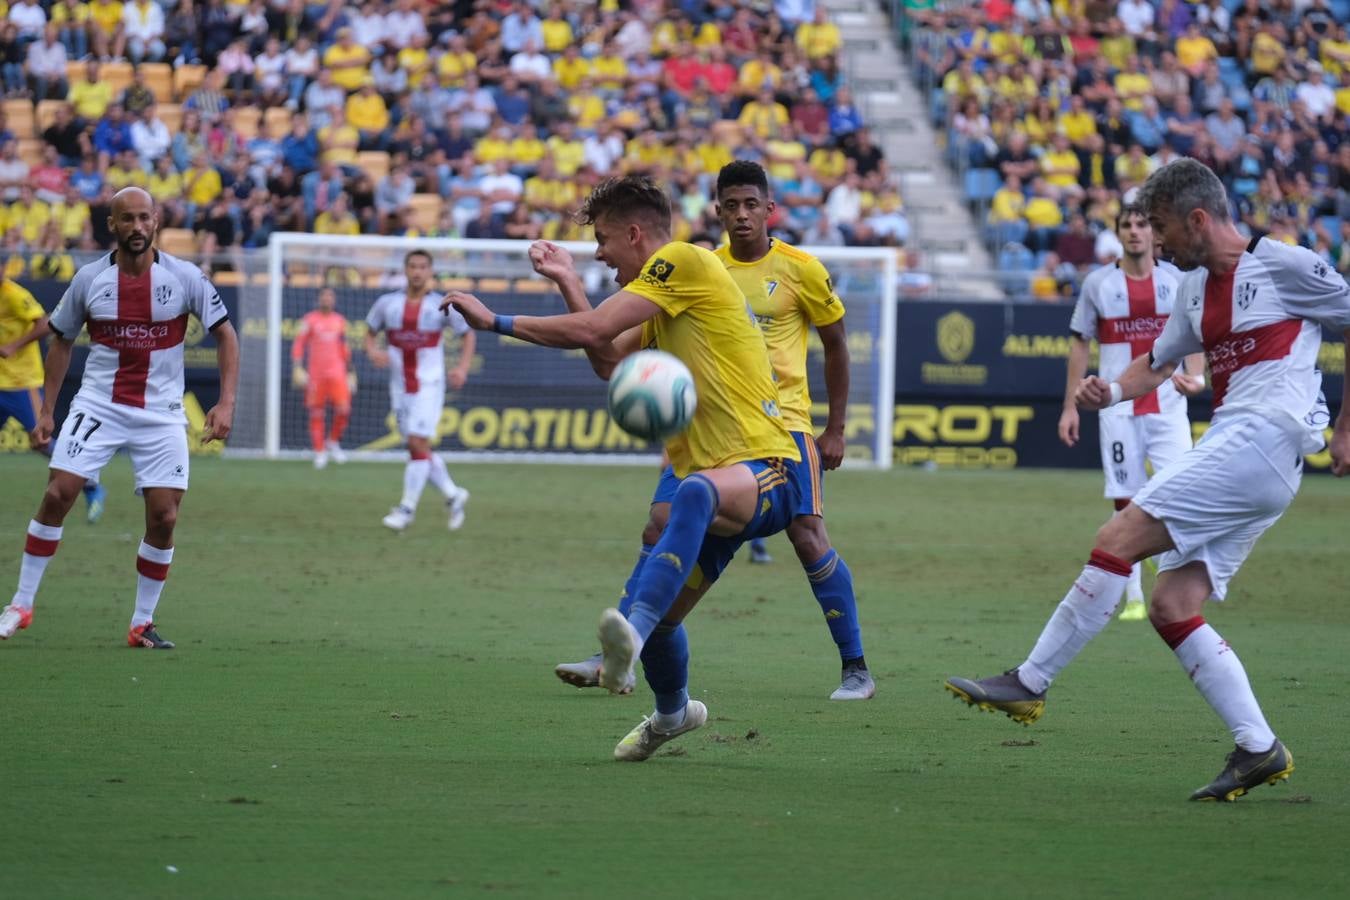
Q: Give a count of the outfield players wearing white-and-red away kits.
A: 4